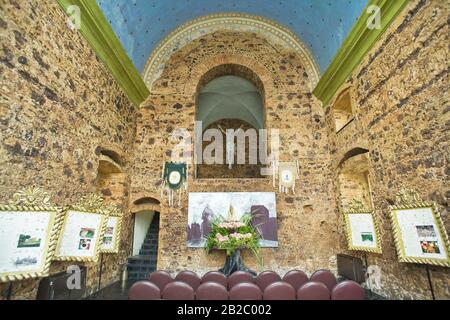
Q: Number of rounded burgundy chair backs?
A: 14